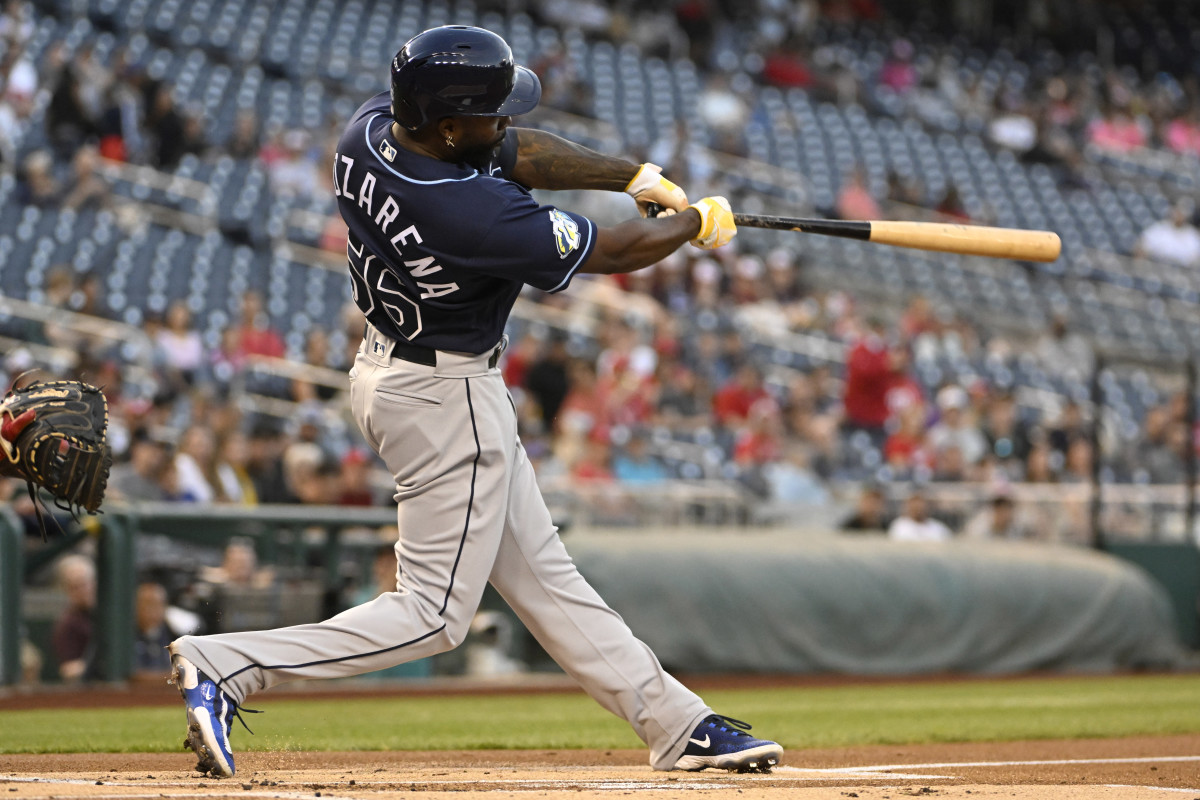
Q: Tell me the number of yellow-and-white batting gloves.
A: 2